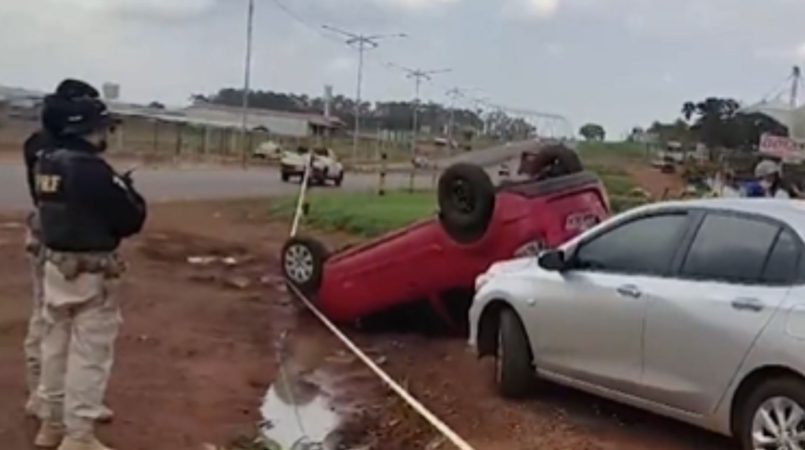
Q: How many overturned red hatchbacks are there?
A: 1